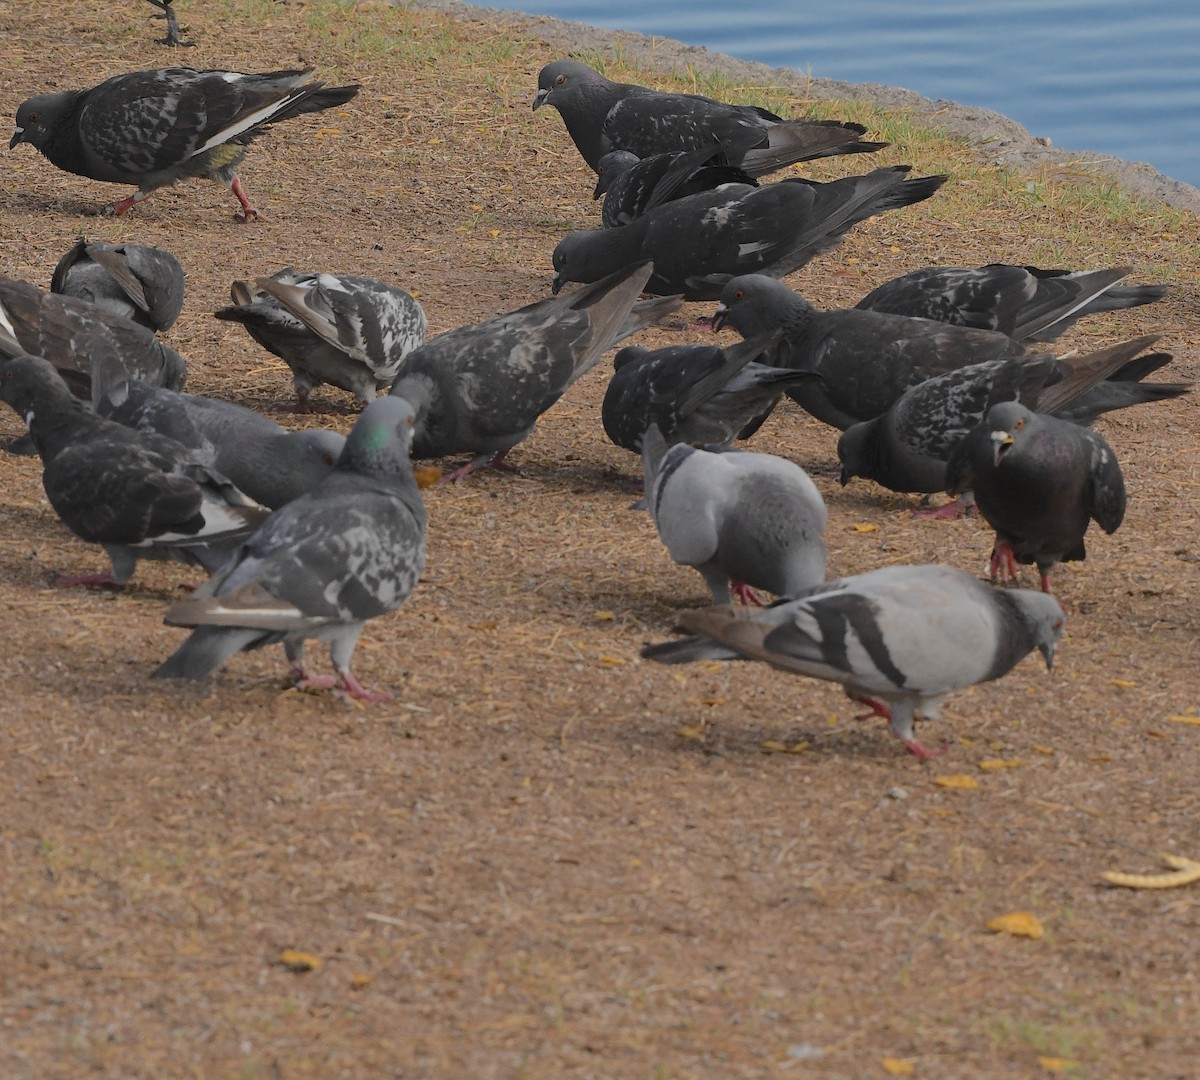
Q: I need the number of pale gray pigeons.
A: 2